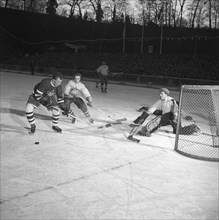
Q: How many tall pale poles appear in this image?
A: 3